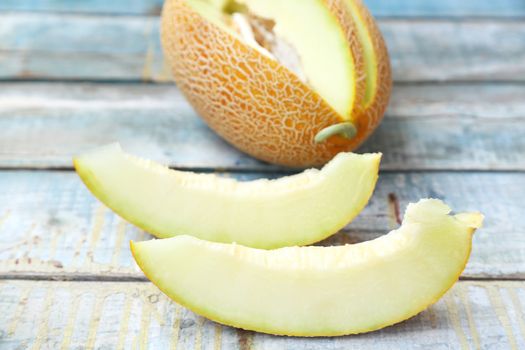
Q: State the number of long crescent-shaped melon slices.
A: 2